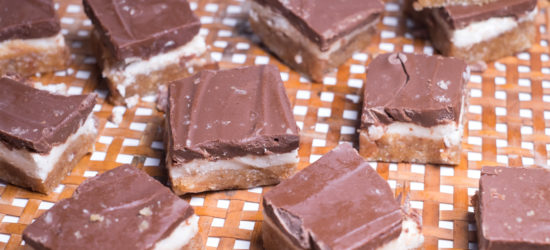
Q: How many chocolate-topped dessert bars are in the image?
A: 10